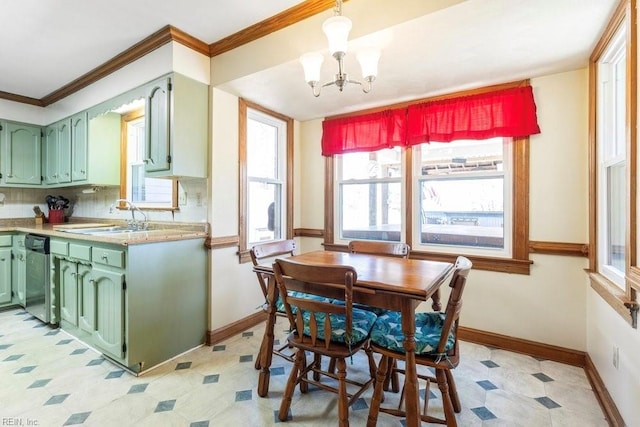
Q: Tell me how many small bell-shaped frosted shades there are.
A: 3